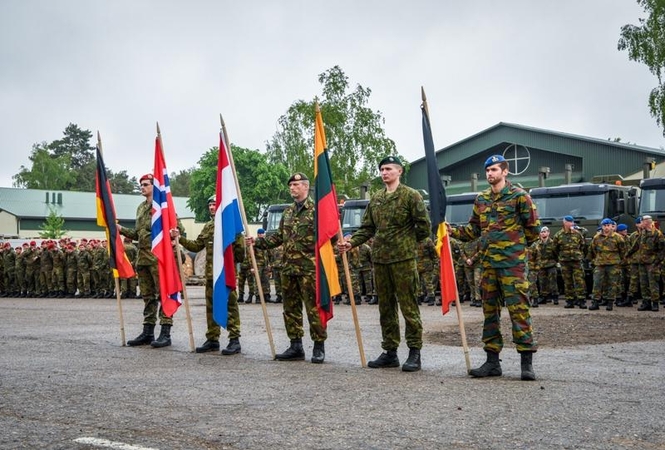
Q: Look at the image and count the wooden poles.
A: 5